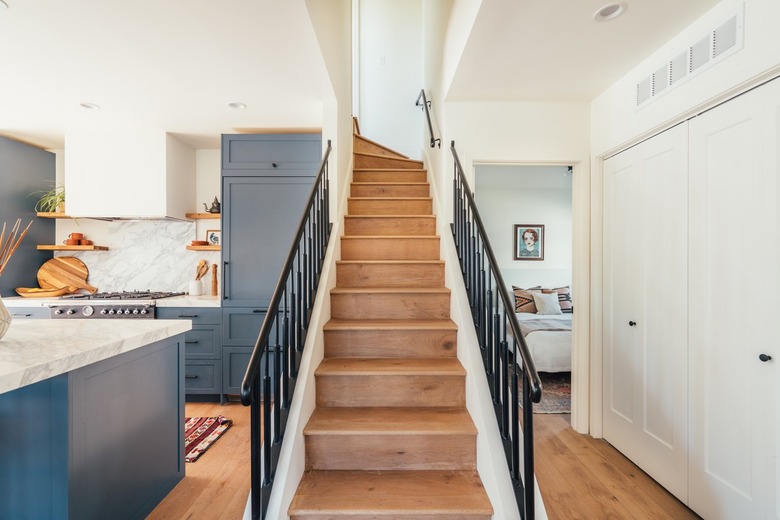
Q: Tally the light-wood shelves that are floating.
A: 4